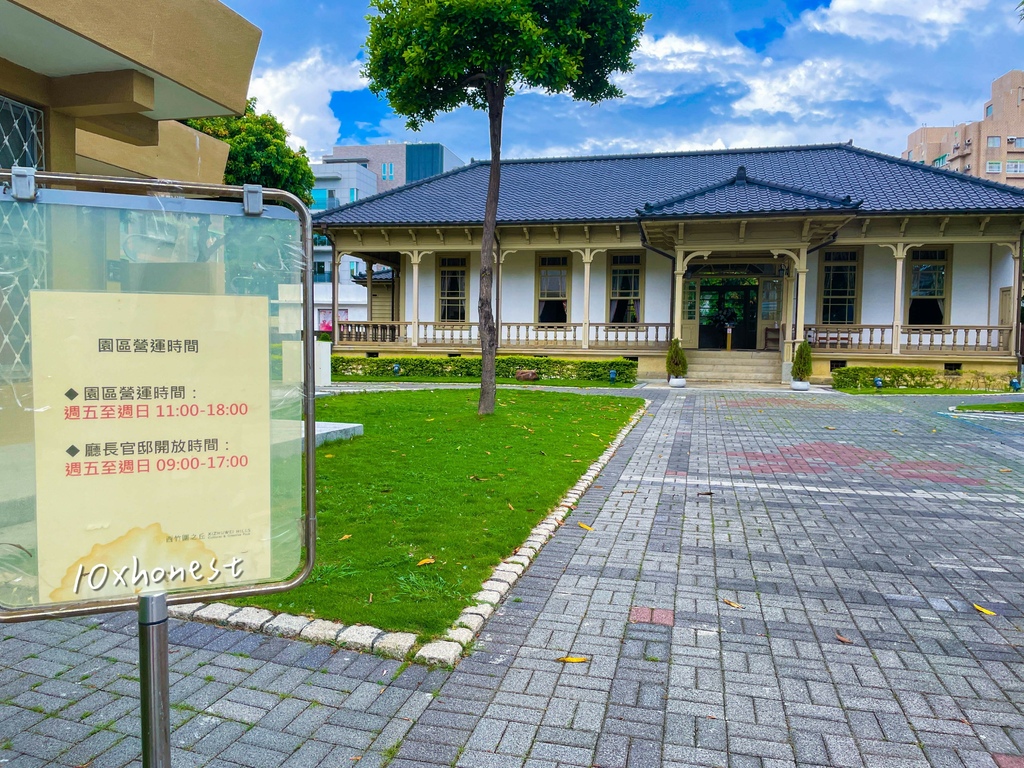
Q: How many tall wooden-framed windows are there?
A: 5